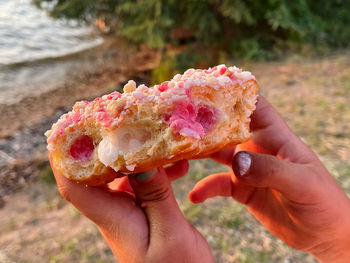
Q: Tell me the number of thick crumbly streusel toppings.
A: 1